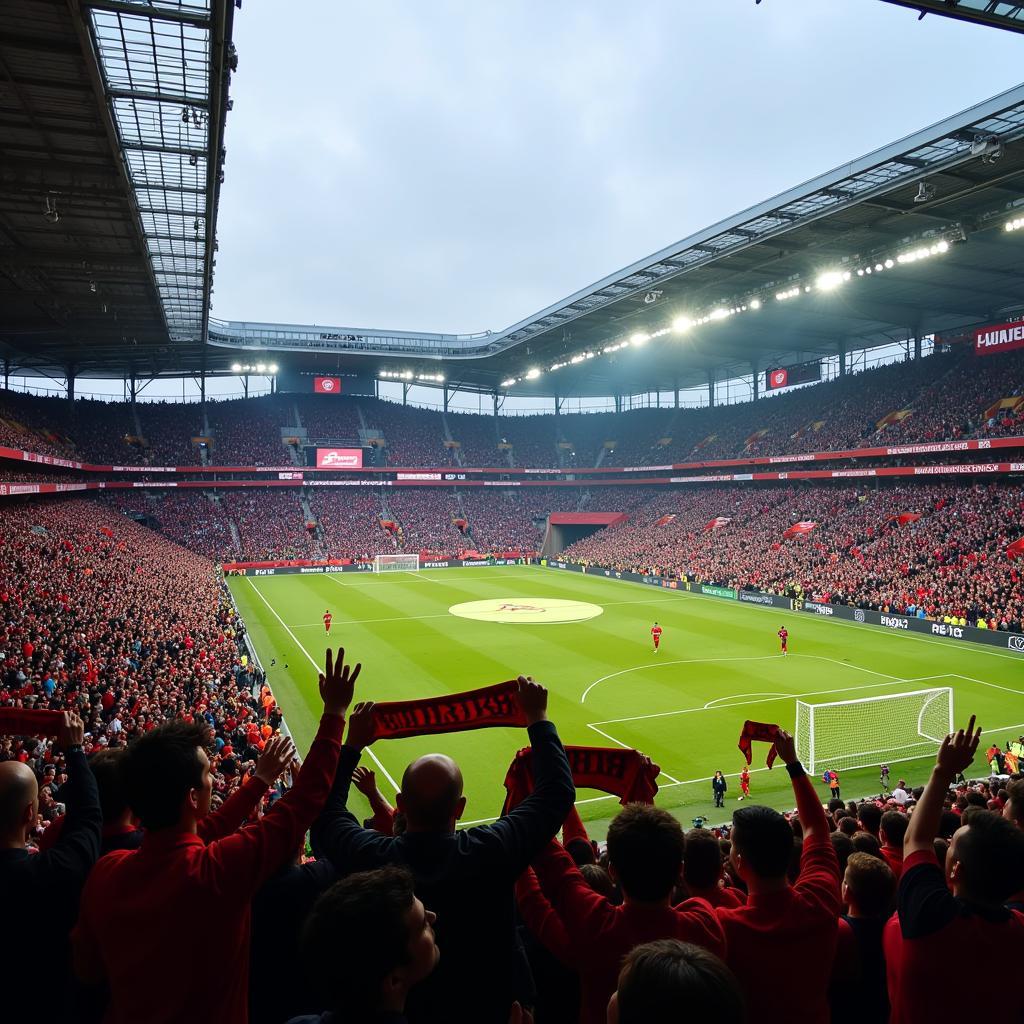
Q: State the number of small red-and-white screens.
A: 3